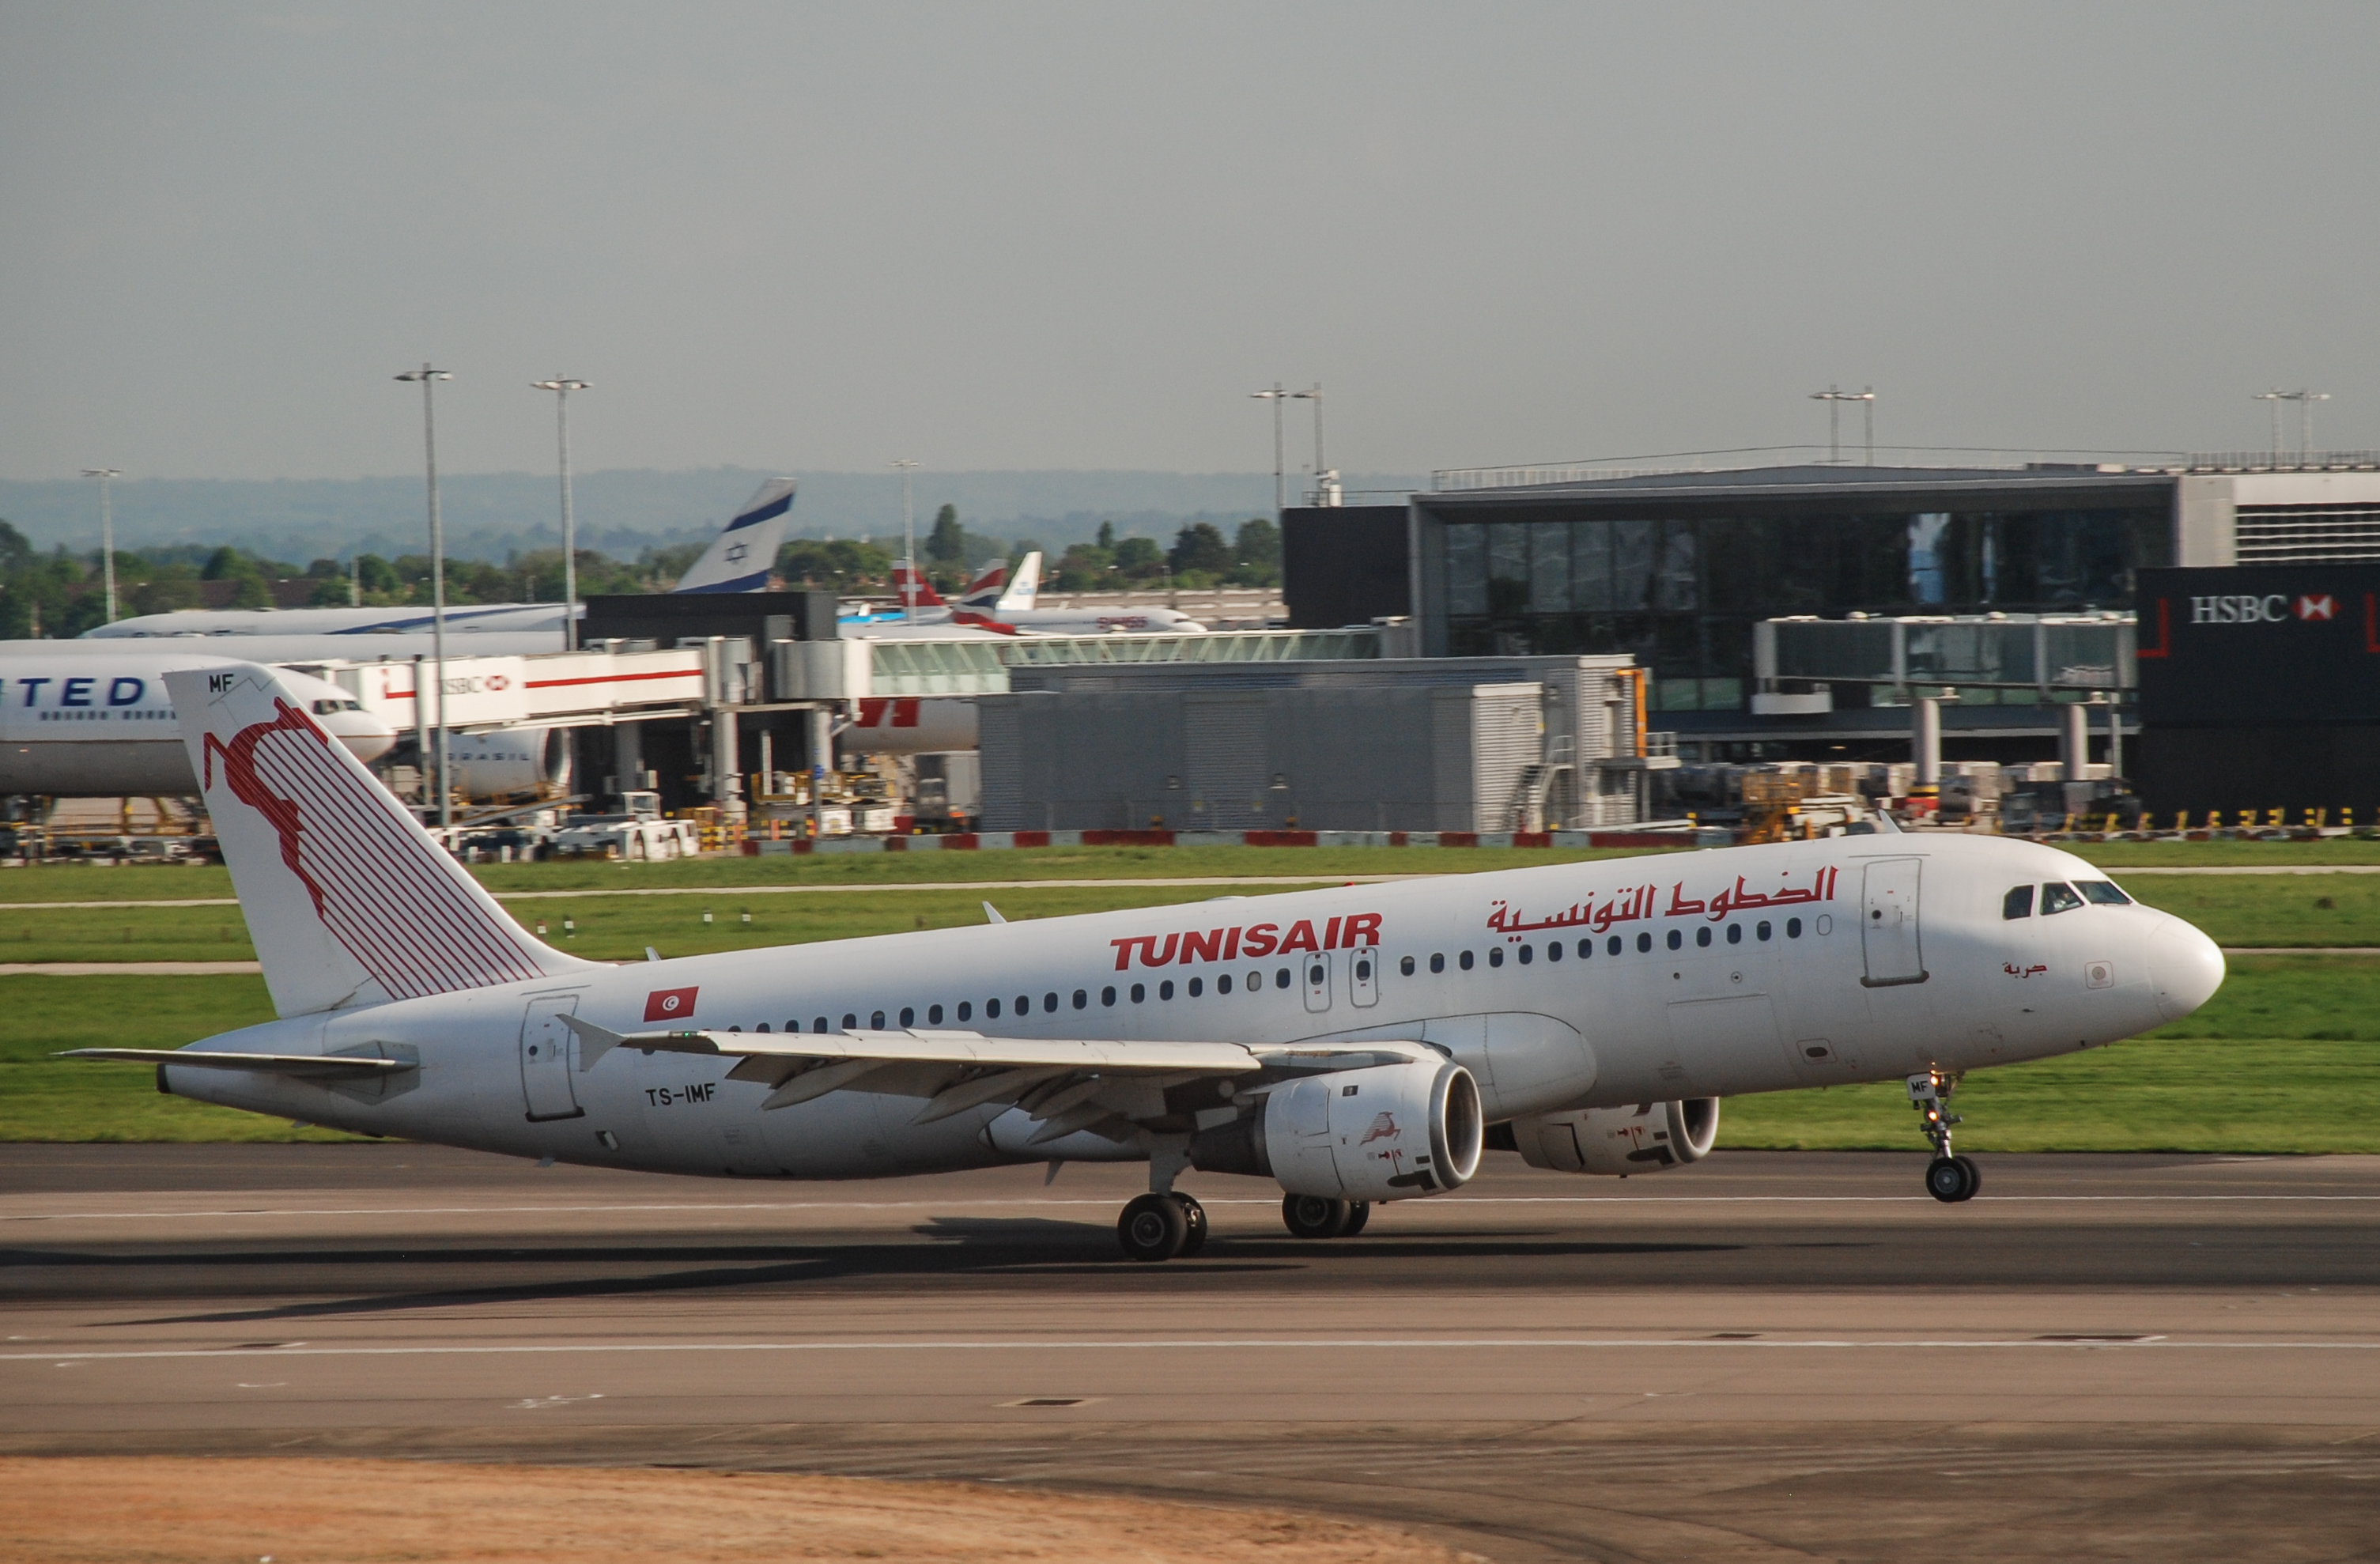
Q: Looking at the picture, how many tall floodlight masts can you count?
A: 10